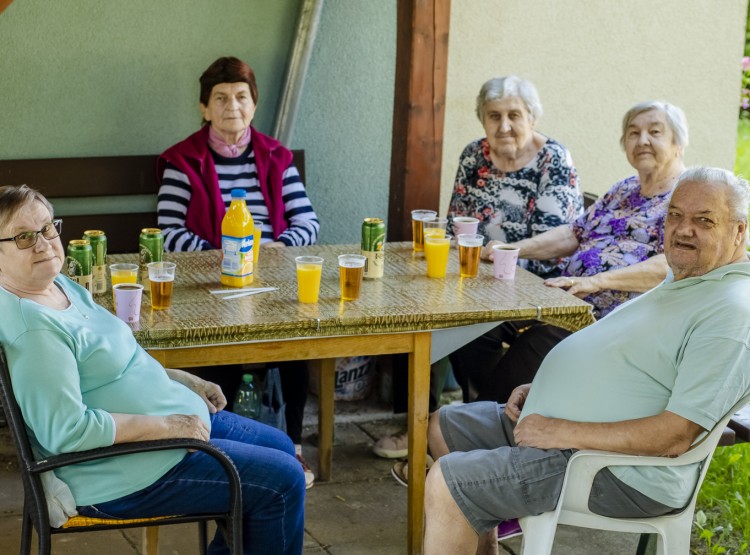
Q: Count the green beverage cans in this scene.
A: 4